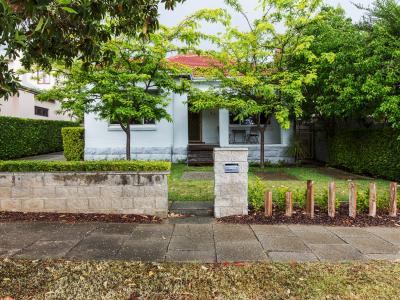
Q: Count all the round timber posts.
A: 7